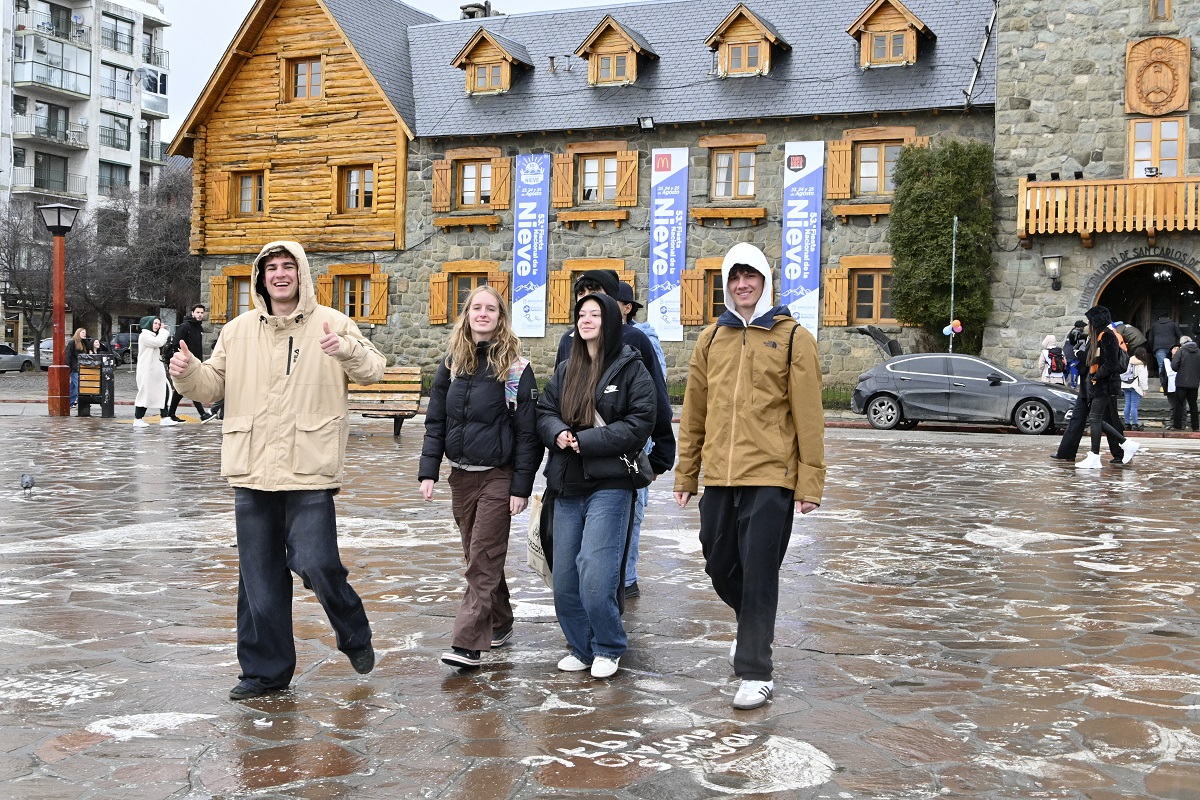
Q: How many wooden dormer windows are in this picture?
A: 4